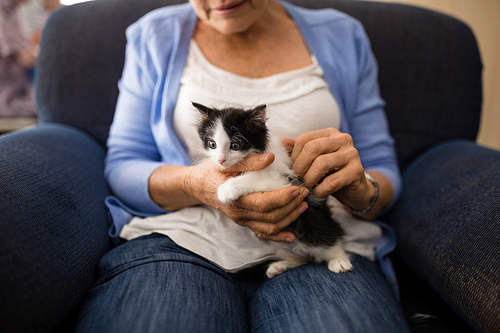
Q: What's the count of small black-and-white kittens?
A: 1